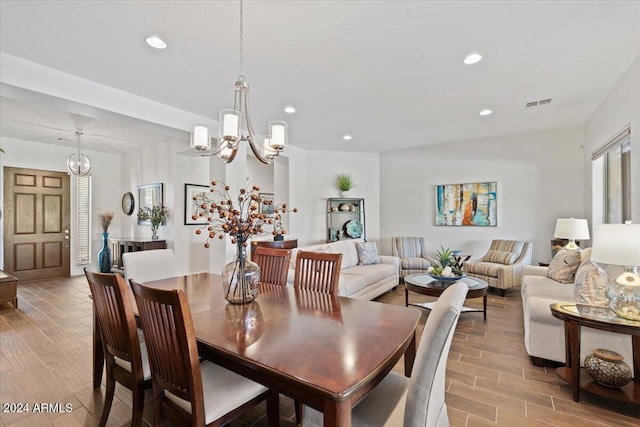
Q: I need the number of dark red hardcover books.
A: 0